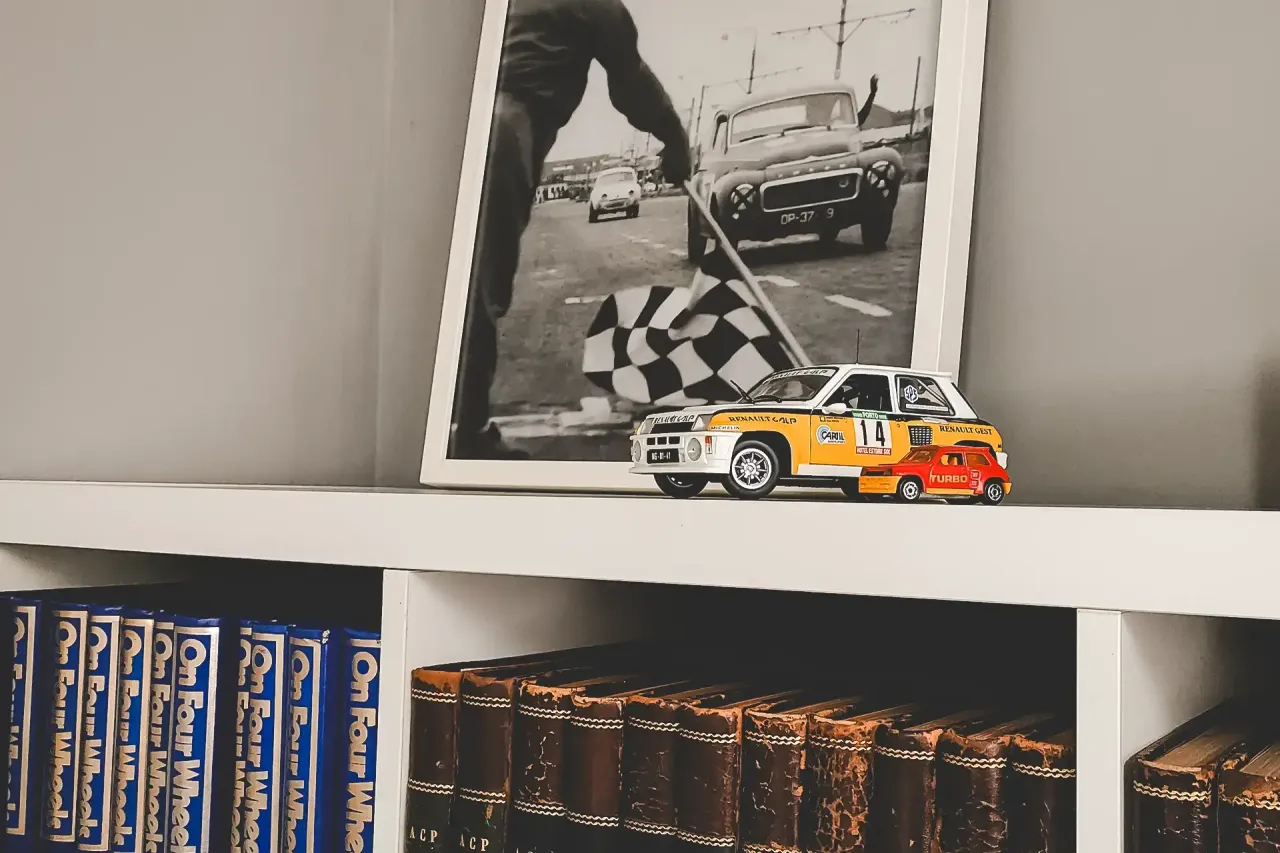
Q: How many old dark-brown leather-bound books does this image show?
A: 13